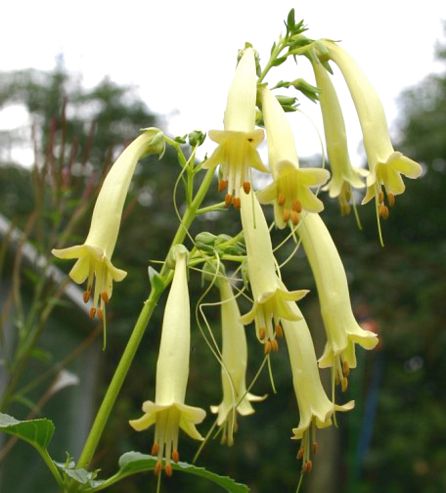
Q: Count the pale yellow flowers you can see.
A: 10